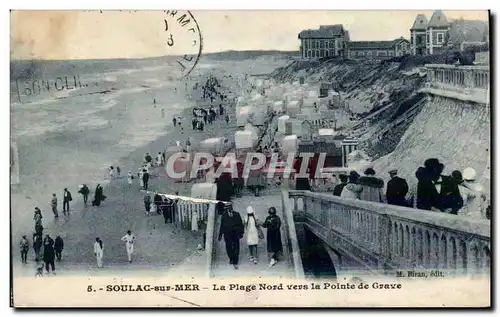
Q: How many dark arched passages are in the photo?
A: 1